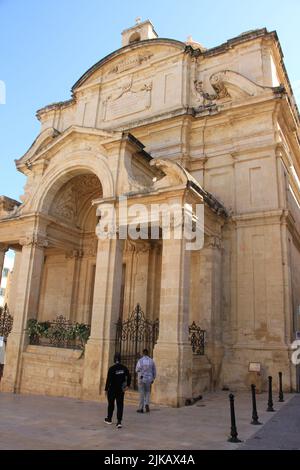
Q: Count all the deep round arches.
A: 1